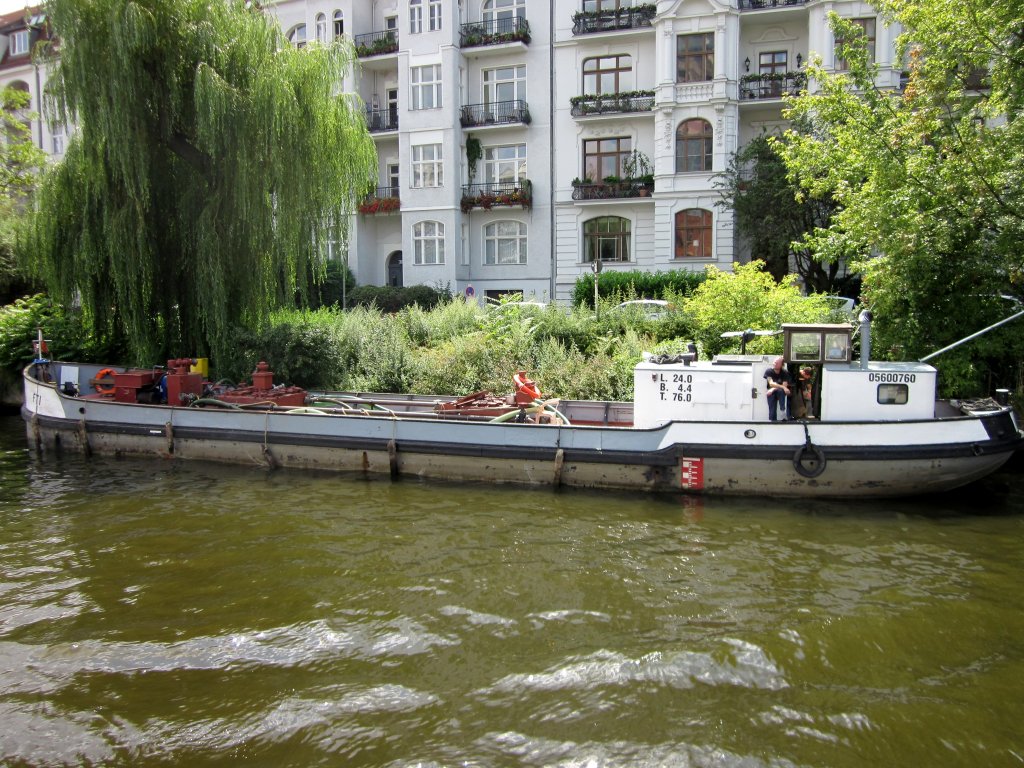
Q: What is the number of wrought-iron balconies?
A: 11